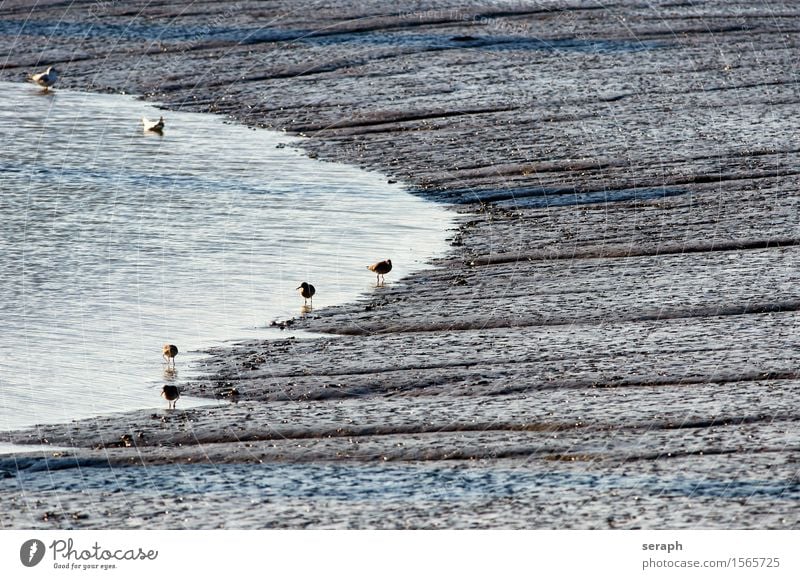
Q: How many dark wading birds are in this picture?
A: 4